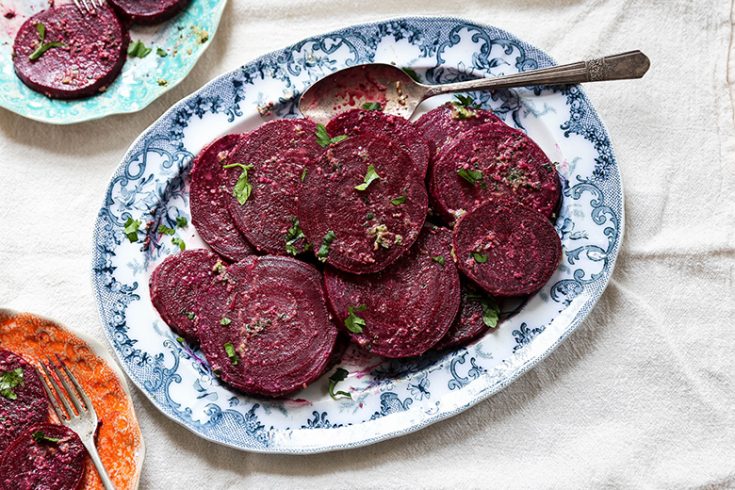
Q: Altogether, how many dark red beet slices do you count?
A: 15